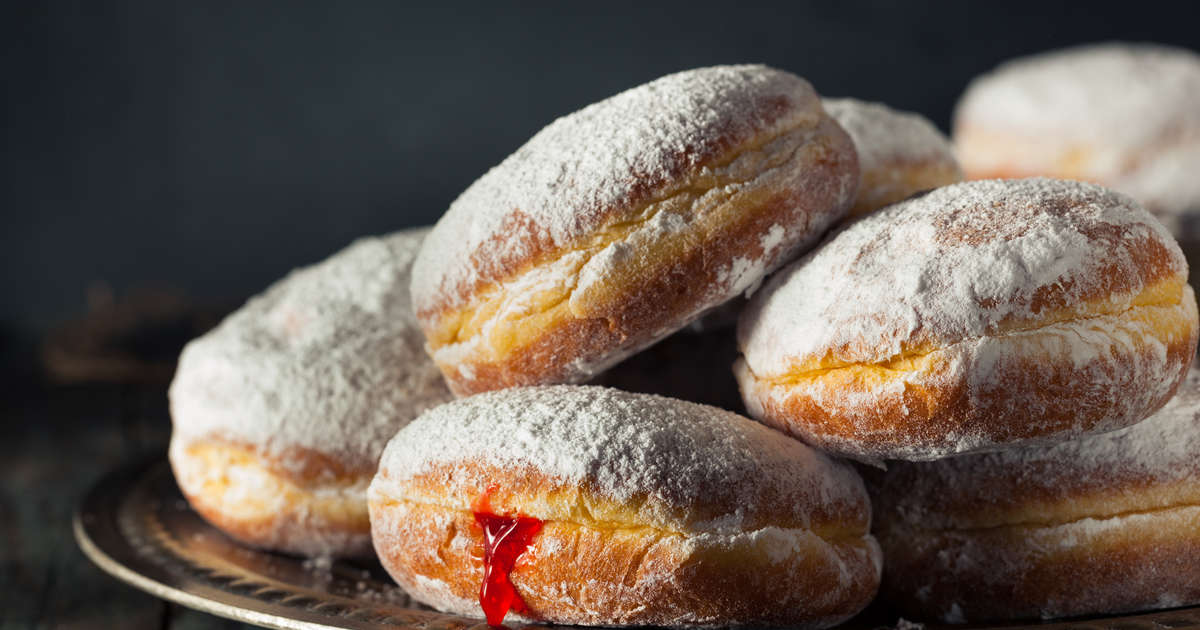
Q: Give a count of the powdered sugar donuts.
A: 7